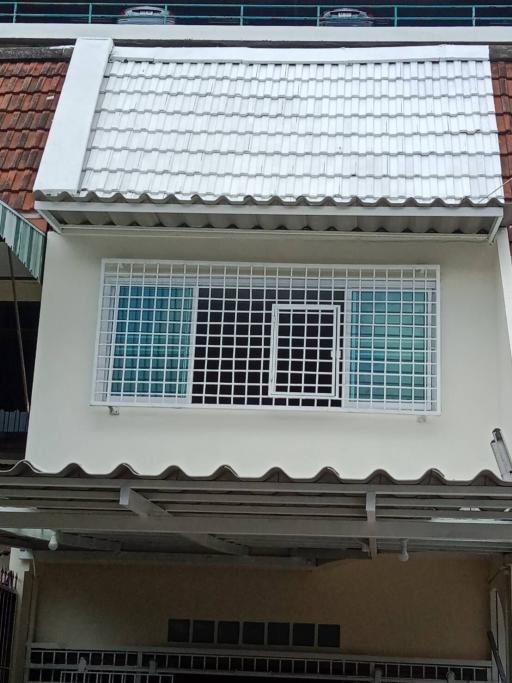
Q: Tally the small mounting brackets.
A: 2